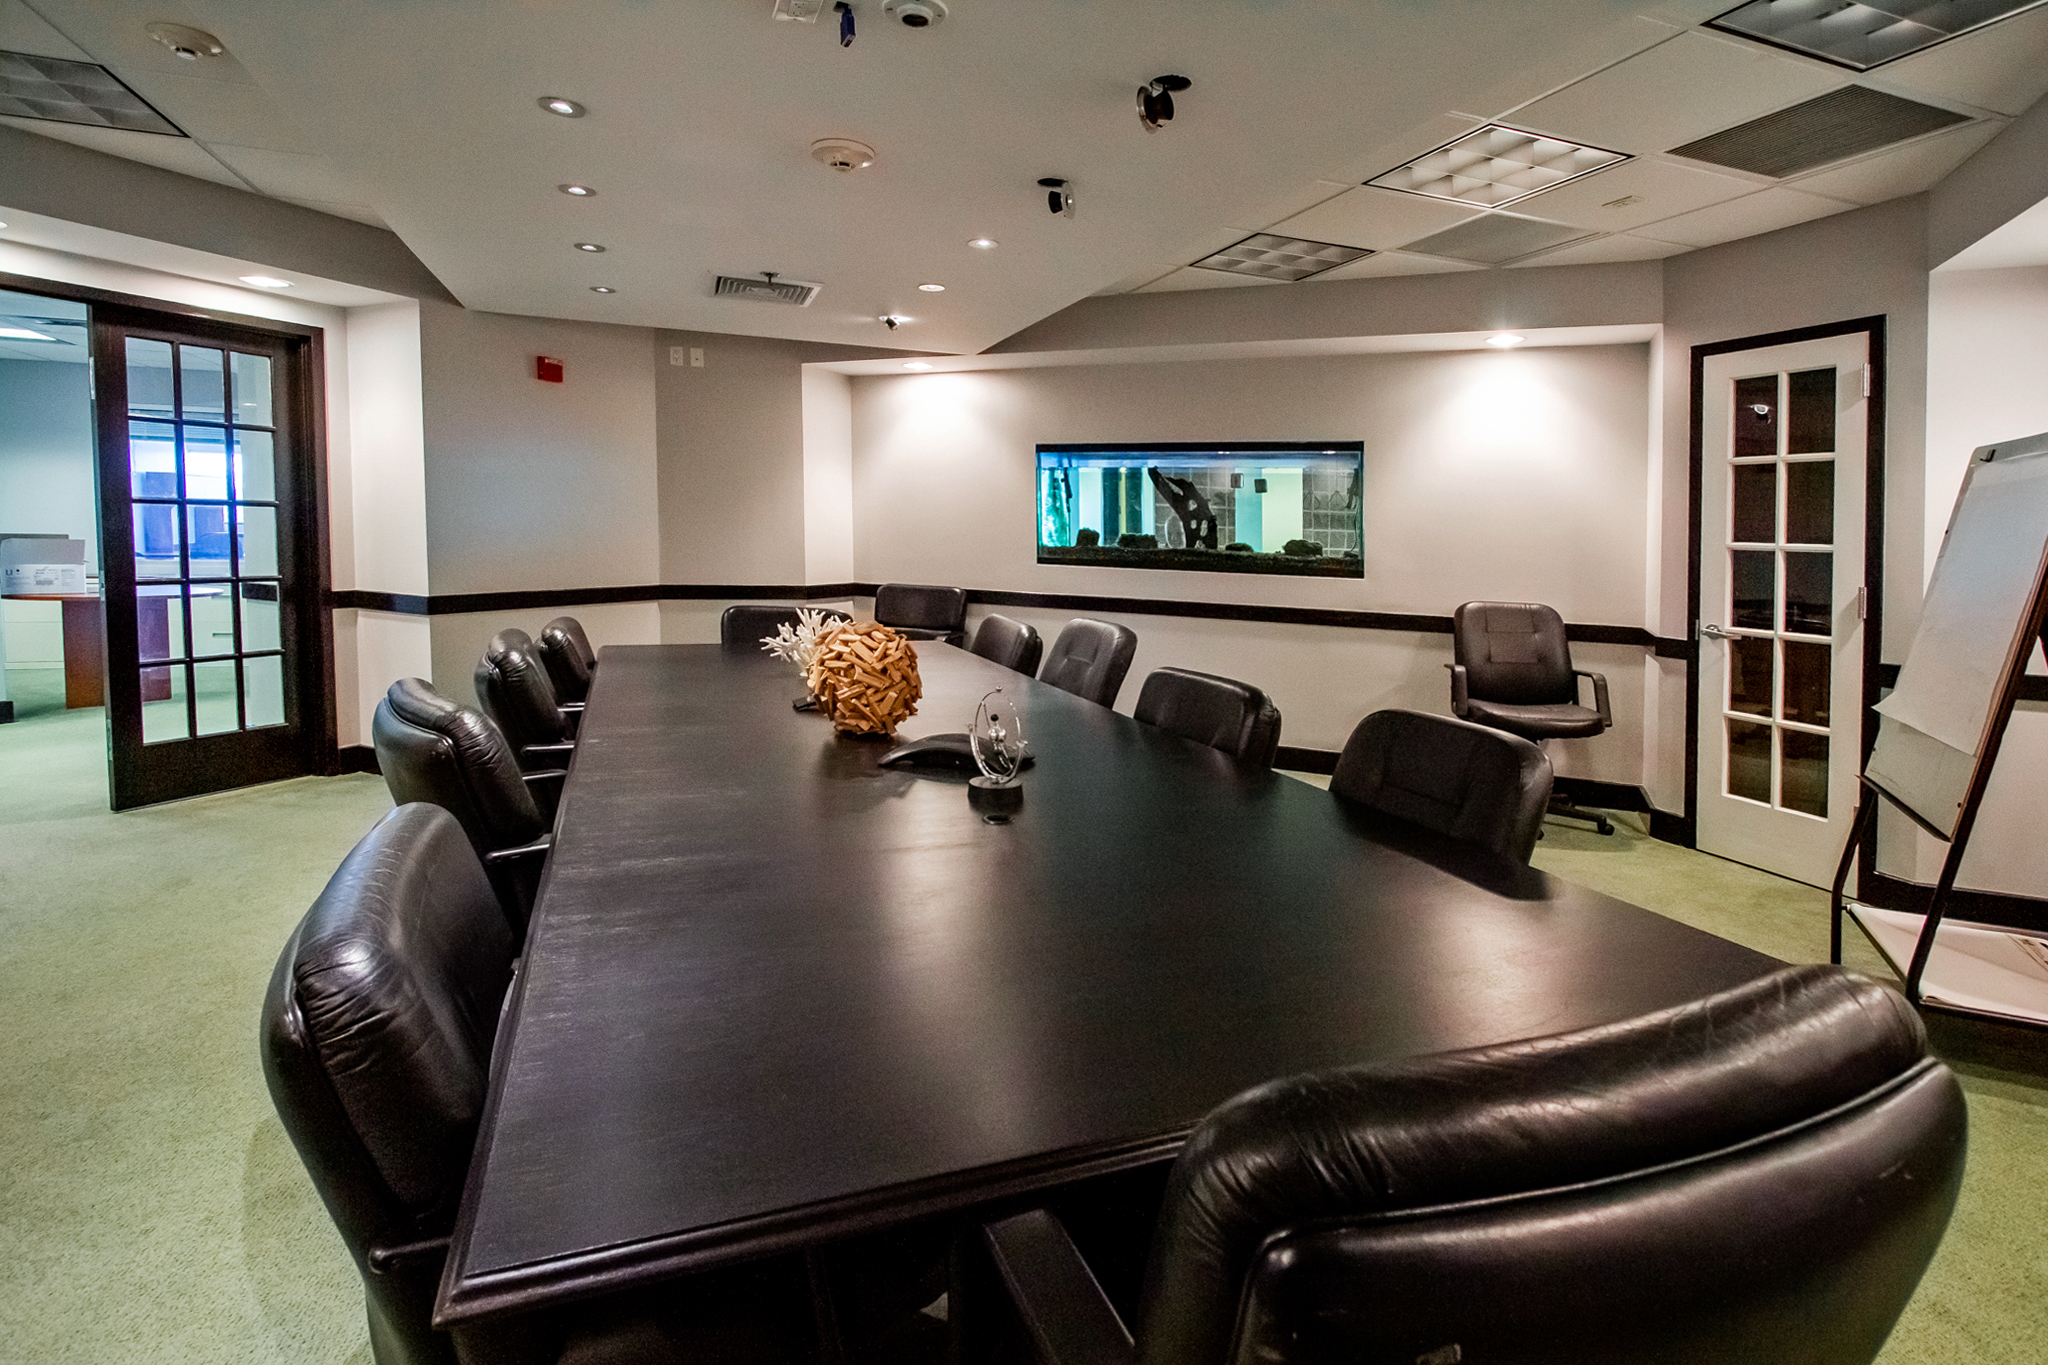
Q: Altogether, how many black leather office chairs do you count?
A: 12